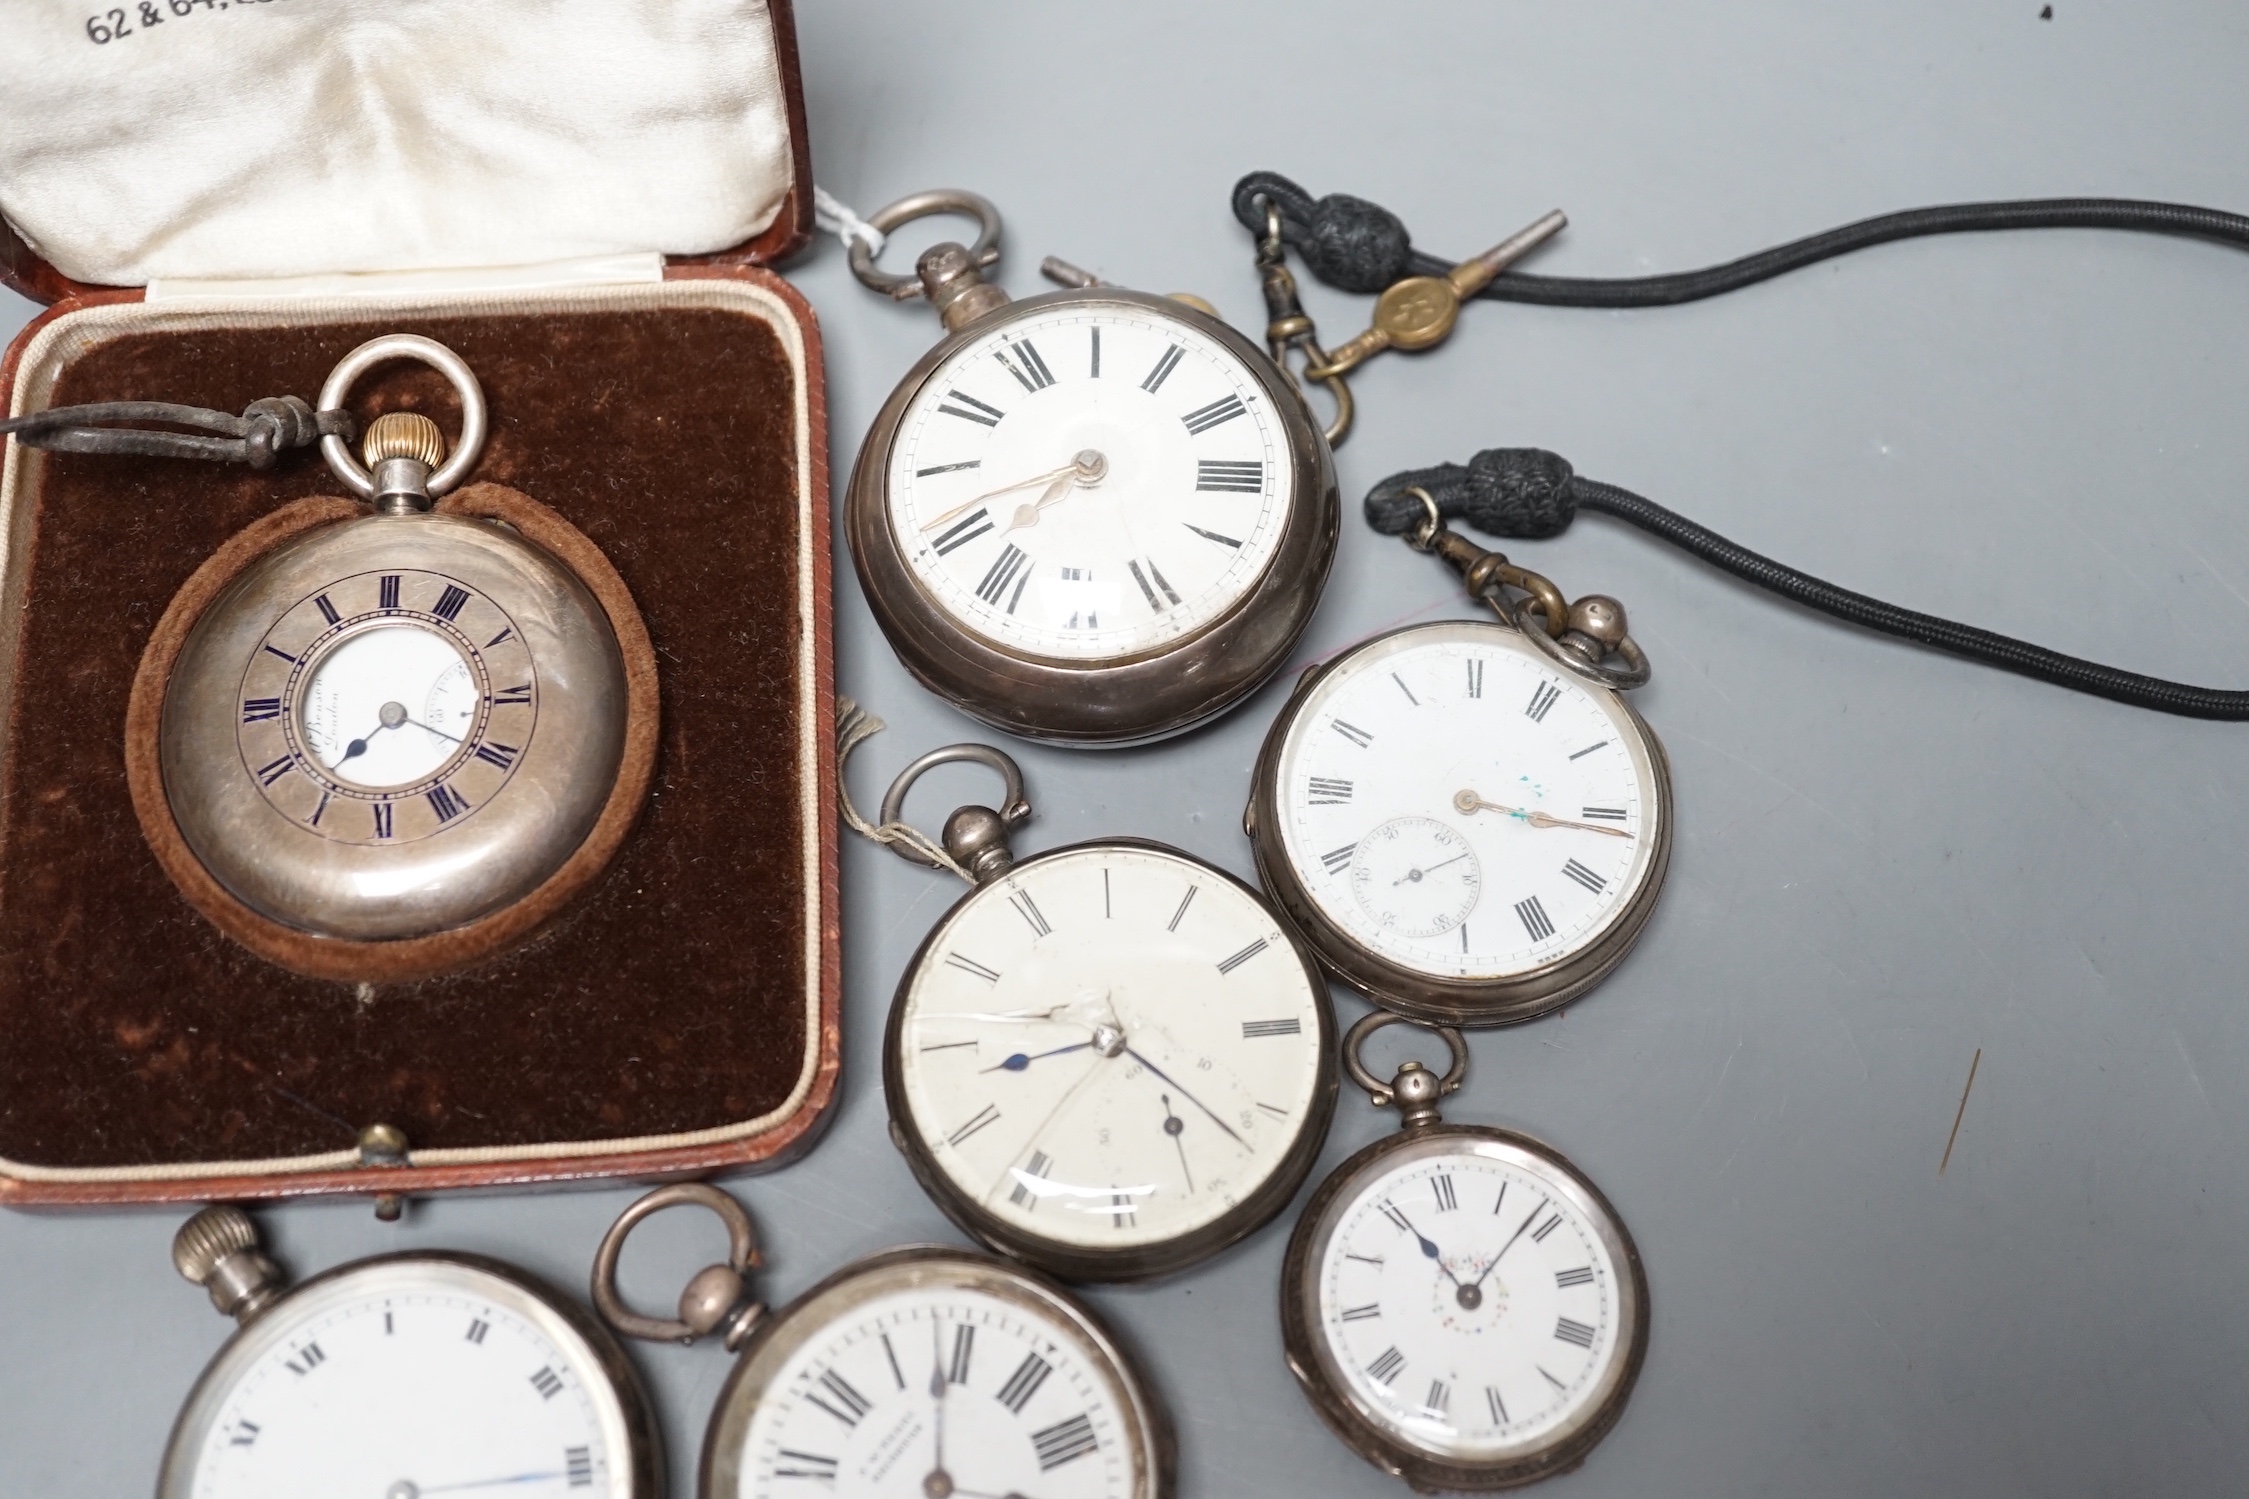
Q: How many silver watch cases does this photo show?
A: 7